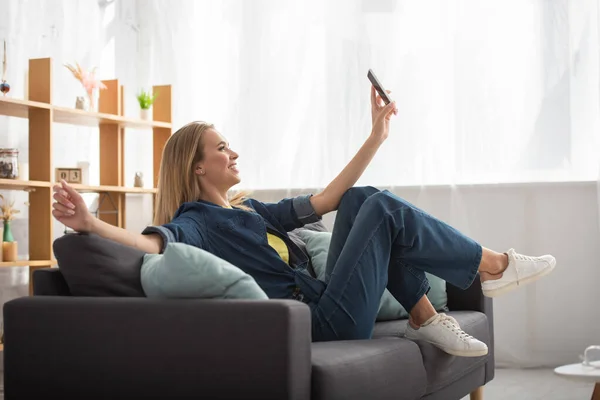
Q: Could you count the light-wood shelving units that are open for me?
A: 1